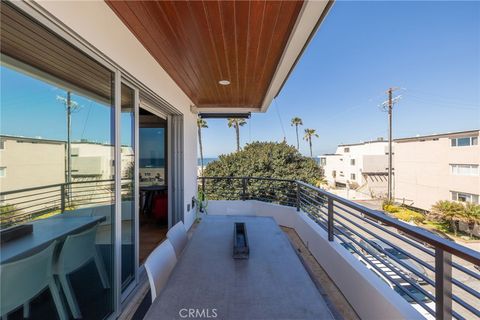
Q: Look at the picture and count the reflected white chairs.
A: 2